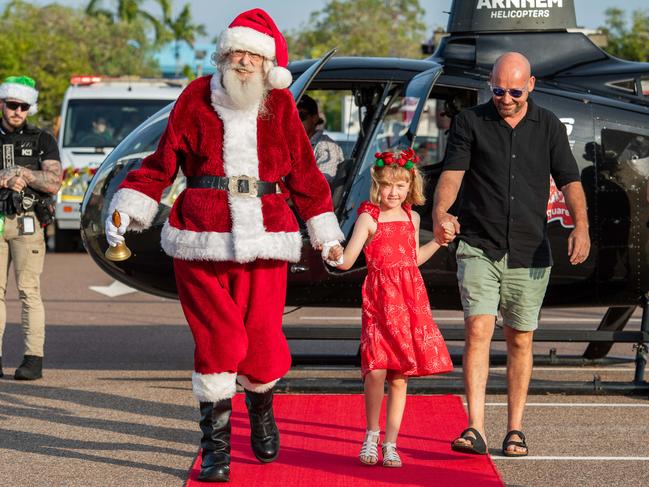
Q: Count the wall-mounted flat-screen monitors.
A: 0